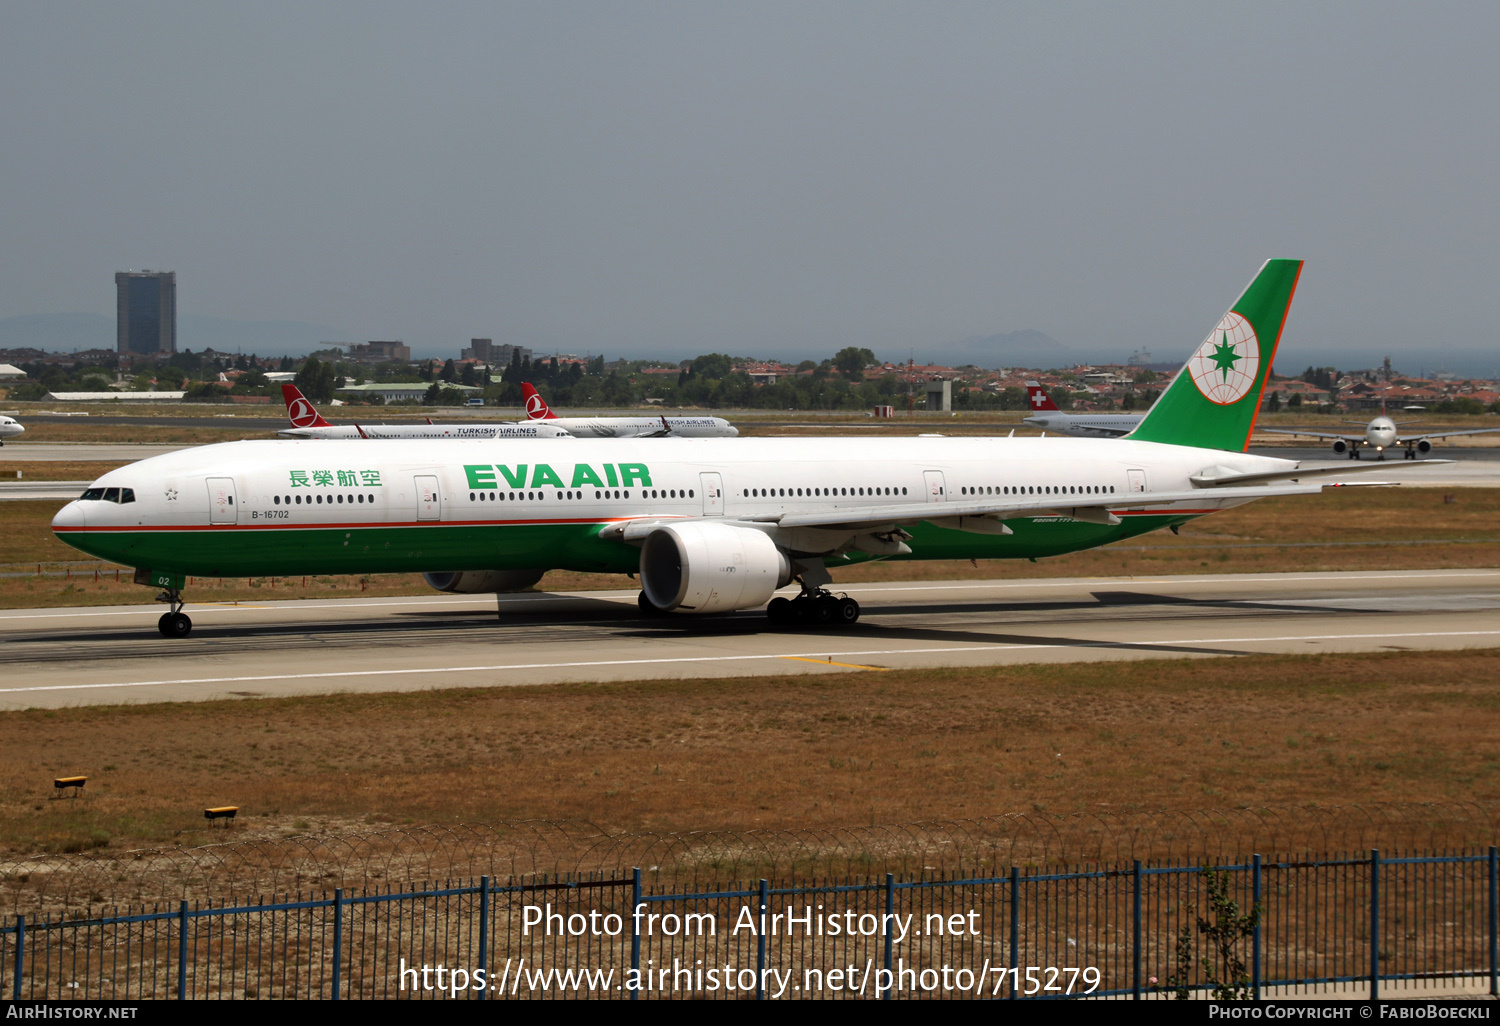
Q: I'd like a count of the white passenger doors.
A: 5